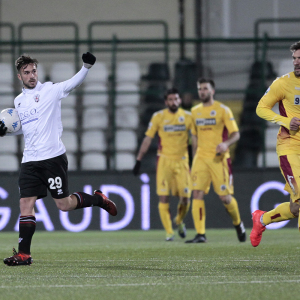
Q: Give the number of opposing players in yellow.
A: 3